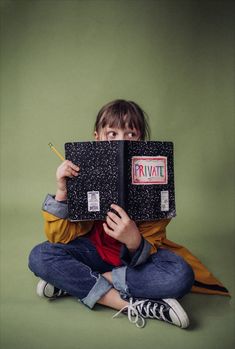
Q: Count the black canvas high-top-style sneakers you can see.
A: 2